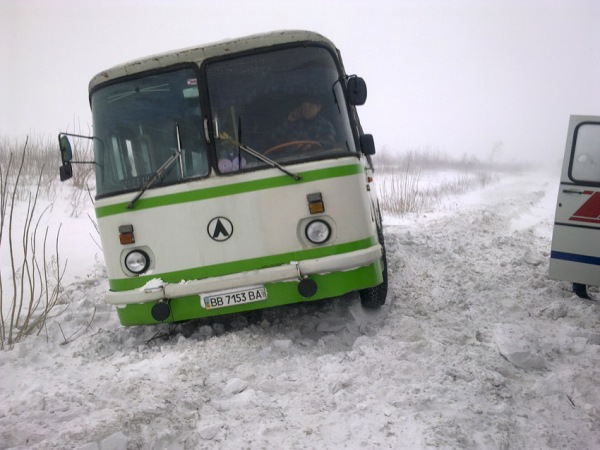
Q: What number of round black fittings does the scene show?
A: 2